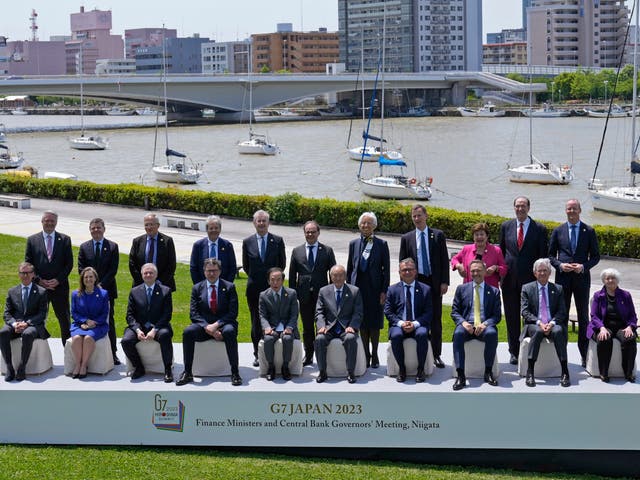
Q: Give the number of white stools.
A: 10